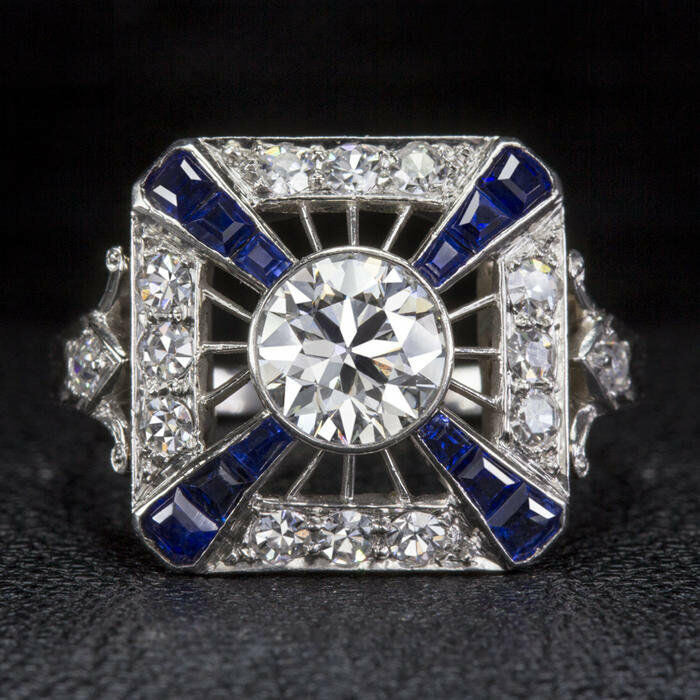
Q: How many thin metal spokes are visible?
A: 12